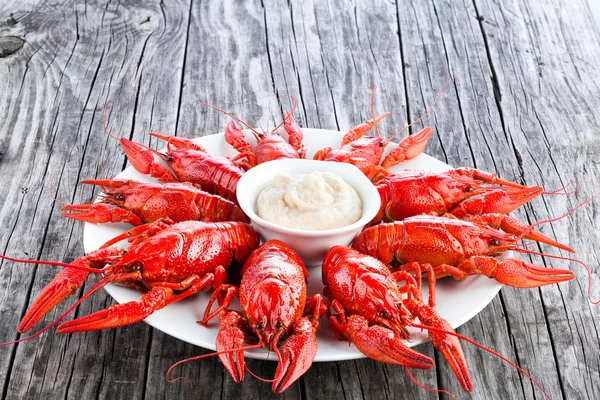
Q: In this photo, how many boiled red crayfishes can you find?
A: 9